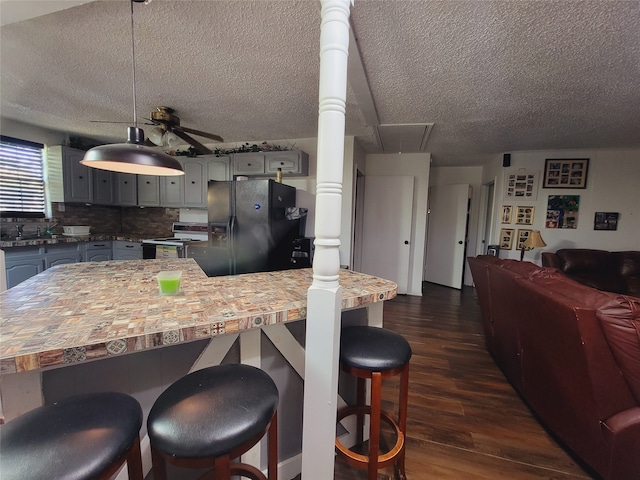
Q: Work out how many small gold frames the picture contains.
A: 4